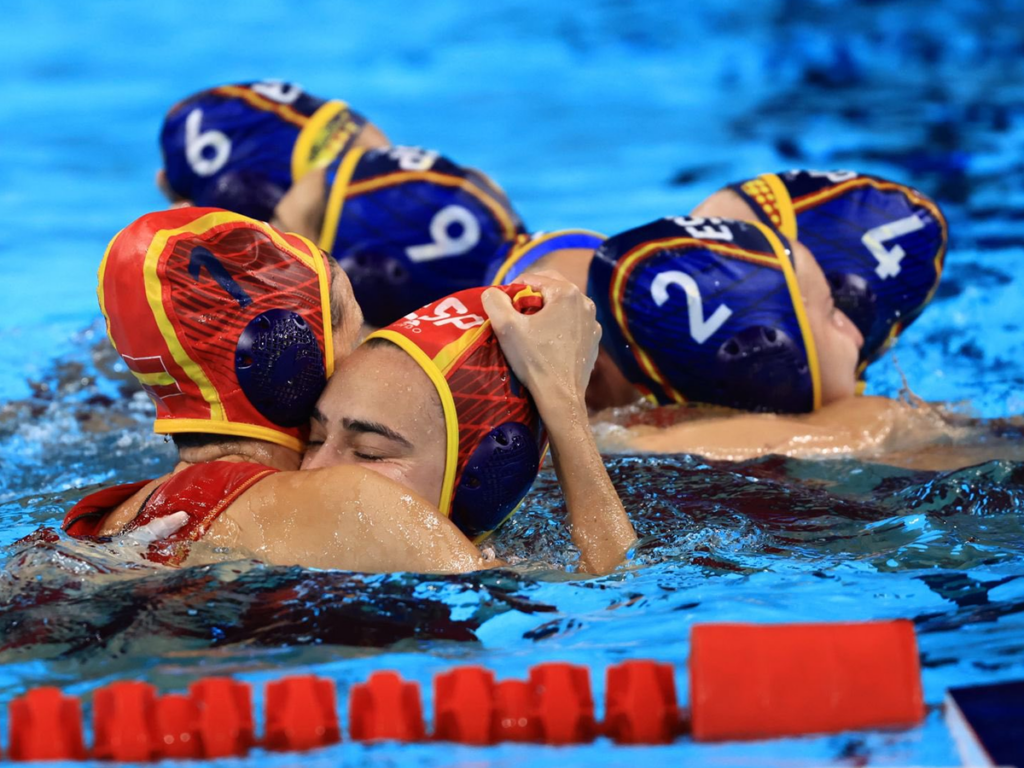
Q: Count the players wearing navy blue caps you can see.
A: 4